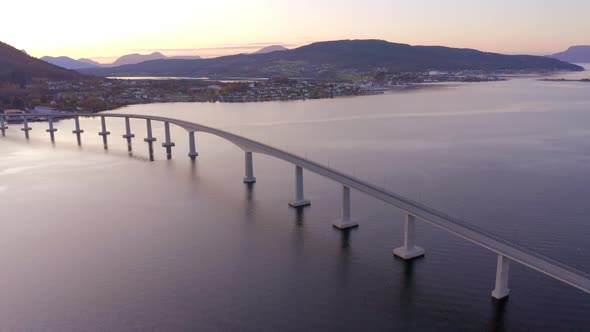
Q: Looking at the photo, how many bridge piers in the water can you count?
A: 14